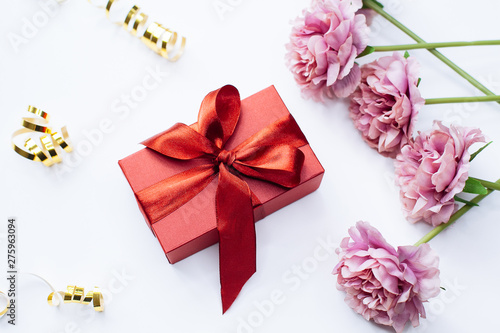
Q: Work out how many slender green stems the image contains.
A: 5